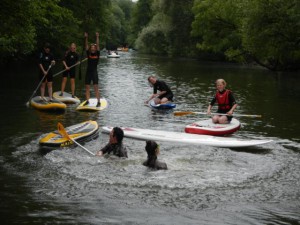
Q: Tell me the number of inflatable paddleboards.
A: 7